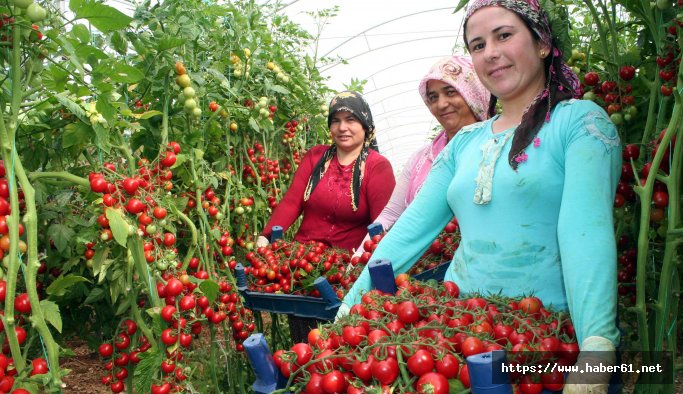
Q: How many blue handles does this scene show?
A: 7